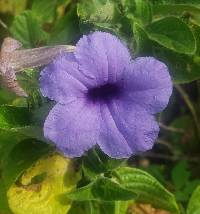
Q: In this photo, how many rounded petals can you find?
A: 5